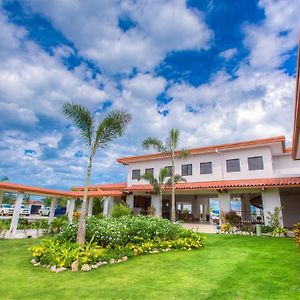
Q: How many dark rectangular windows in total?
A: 7